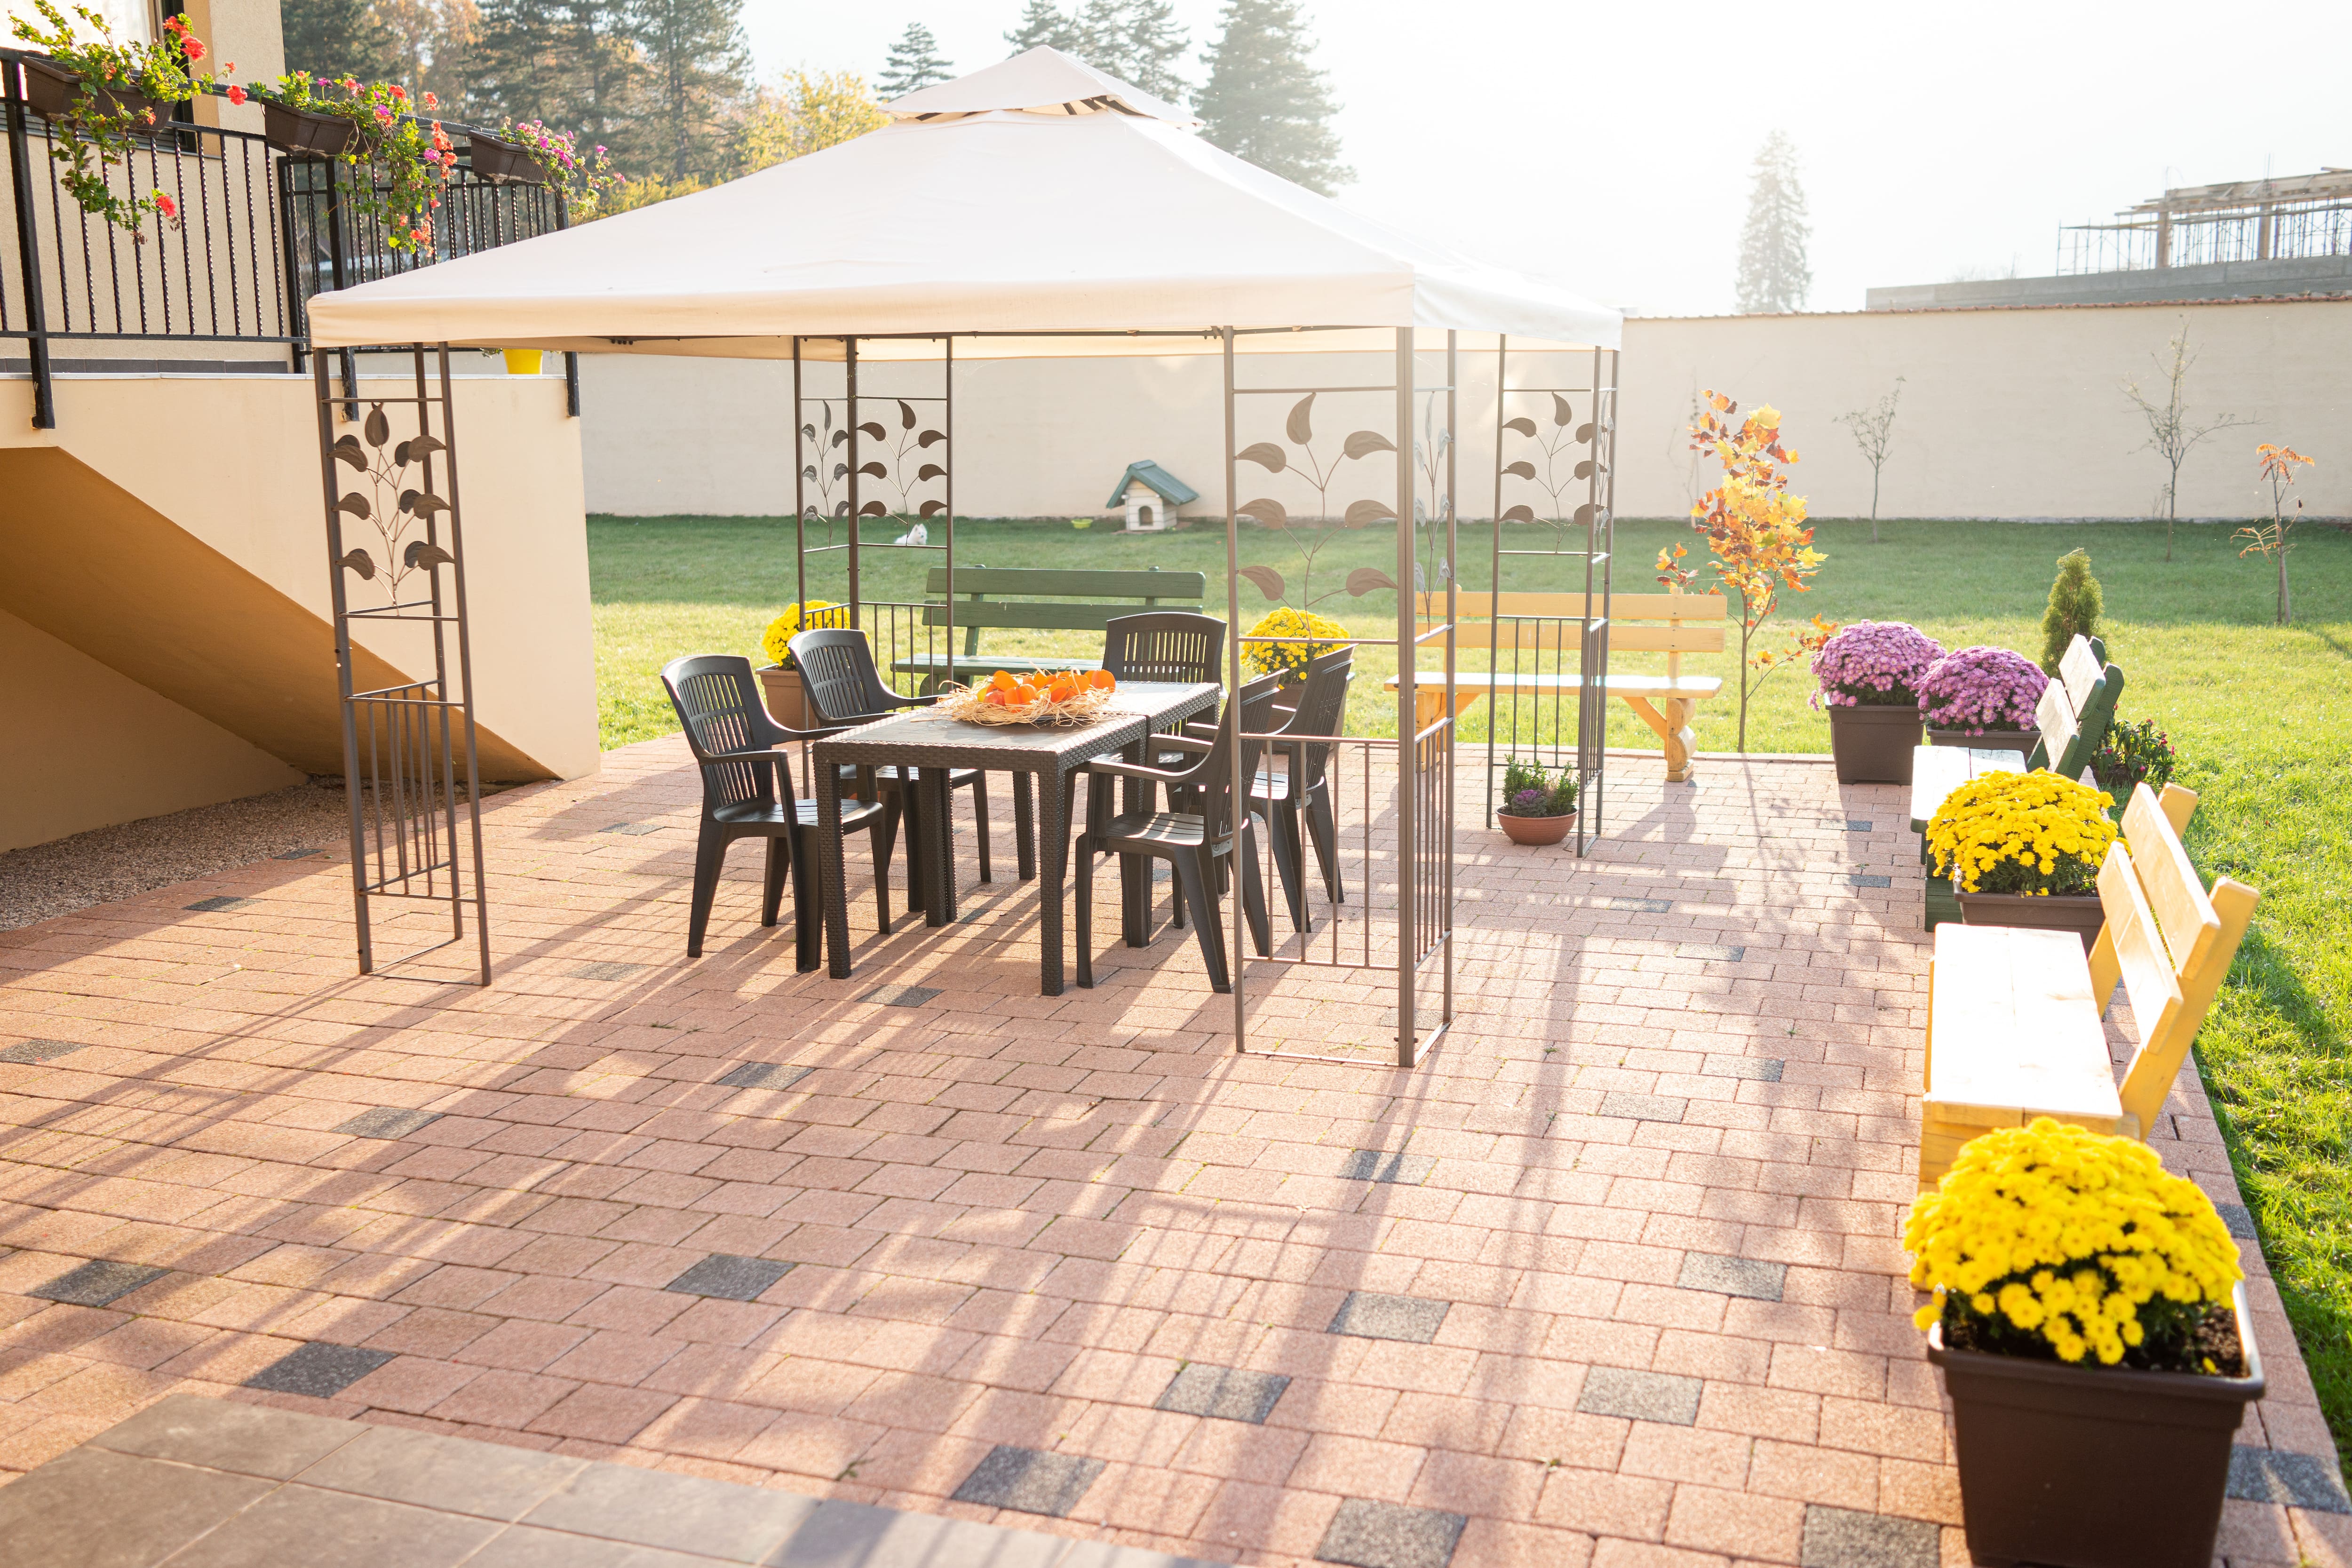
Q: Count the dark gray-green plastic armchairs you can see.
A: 5